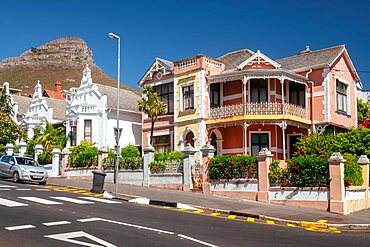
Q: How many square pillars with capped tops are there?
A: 12